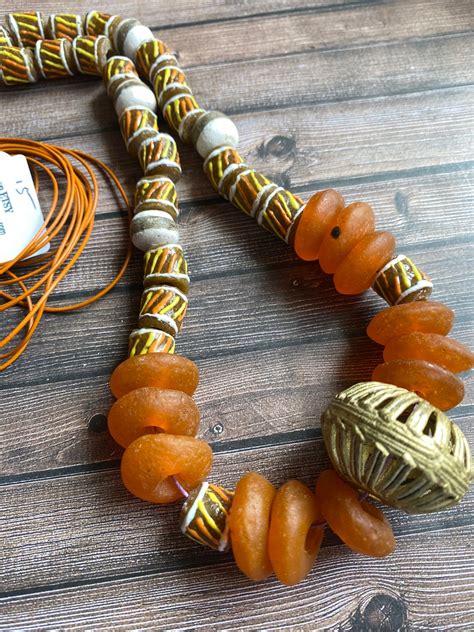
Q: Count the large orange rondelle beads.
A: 12